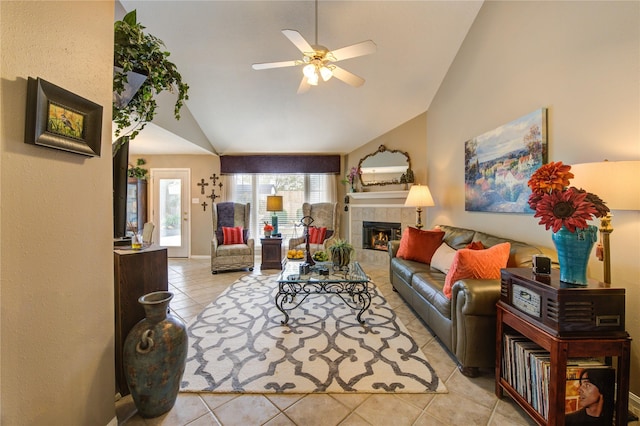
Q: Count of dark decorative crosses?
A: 5